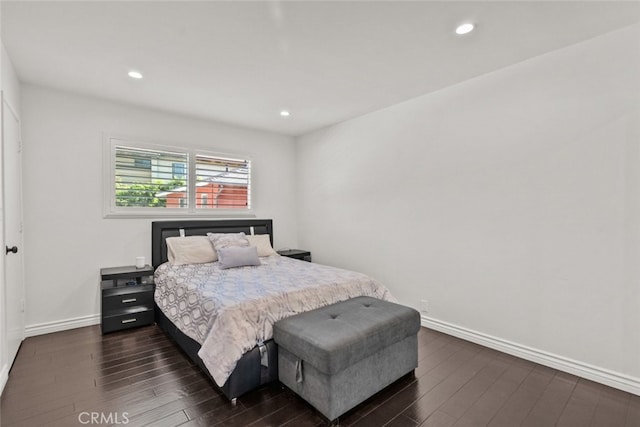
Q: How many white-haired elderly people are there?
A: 0